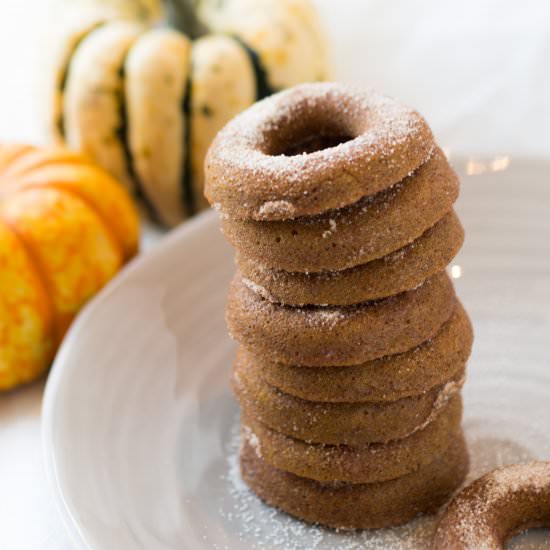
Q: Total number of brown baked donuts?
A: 9